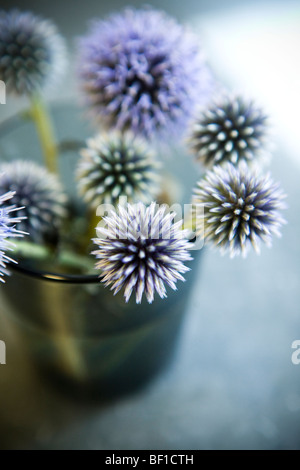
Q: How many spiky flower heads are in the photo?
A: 8